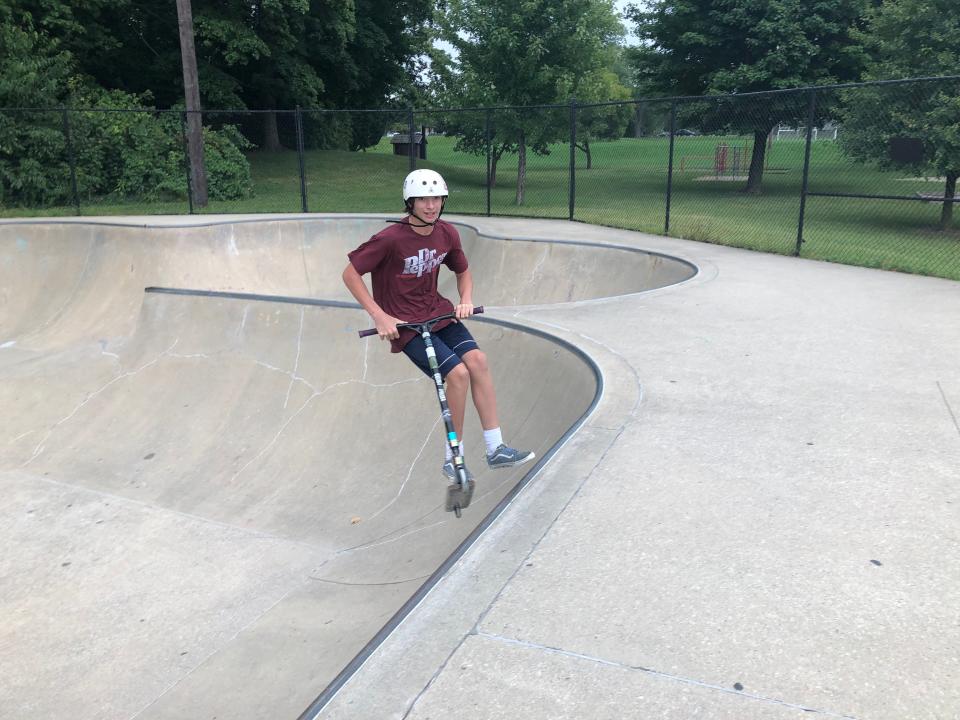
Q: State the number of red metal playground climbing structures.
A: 1